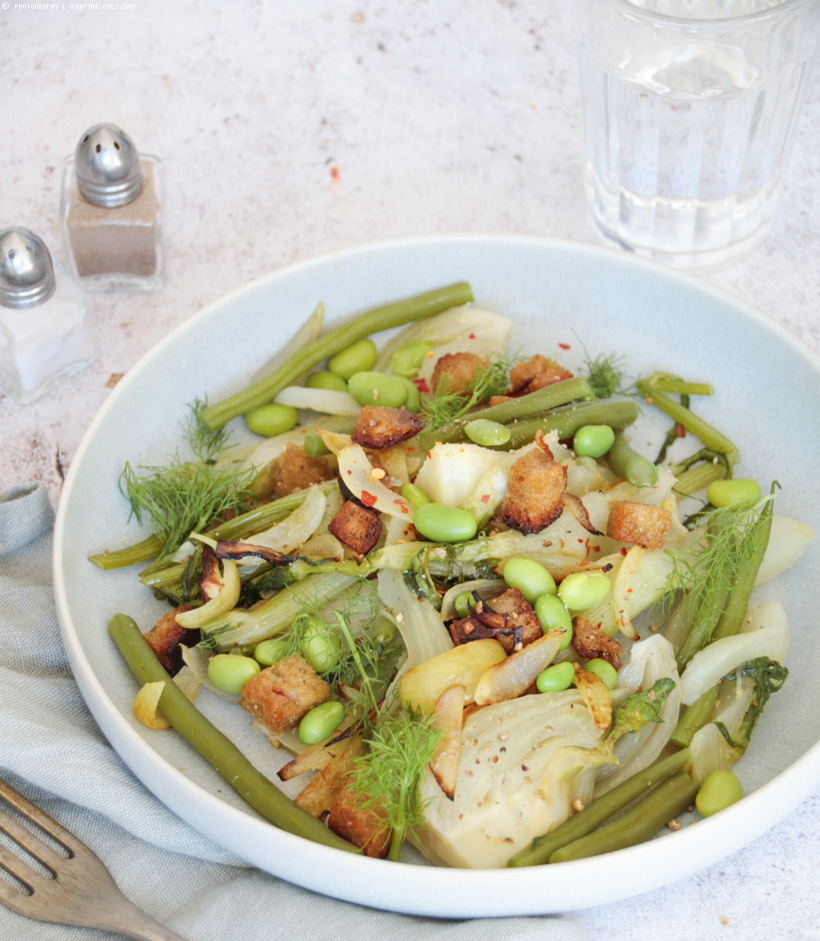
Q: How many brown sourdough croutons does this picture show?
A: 12